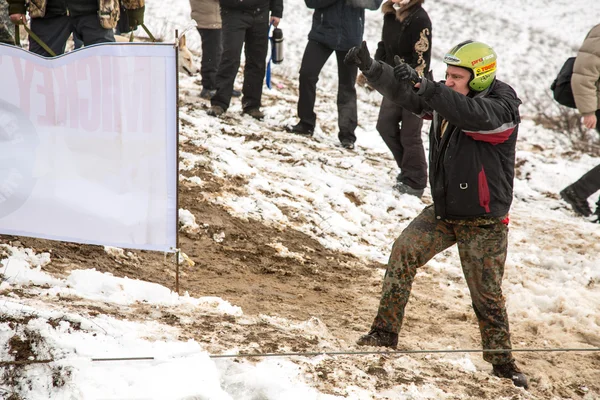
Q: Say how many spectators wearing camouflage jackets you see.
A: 1